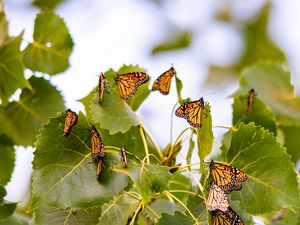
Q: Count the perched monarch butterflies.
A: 12